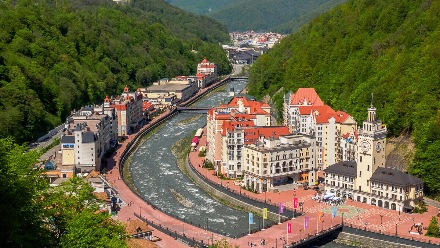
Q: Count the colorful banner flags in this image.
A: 8